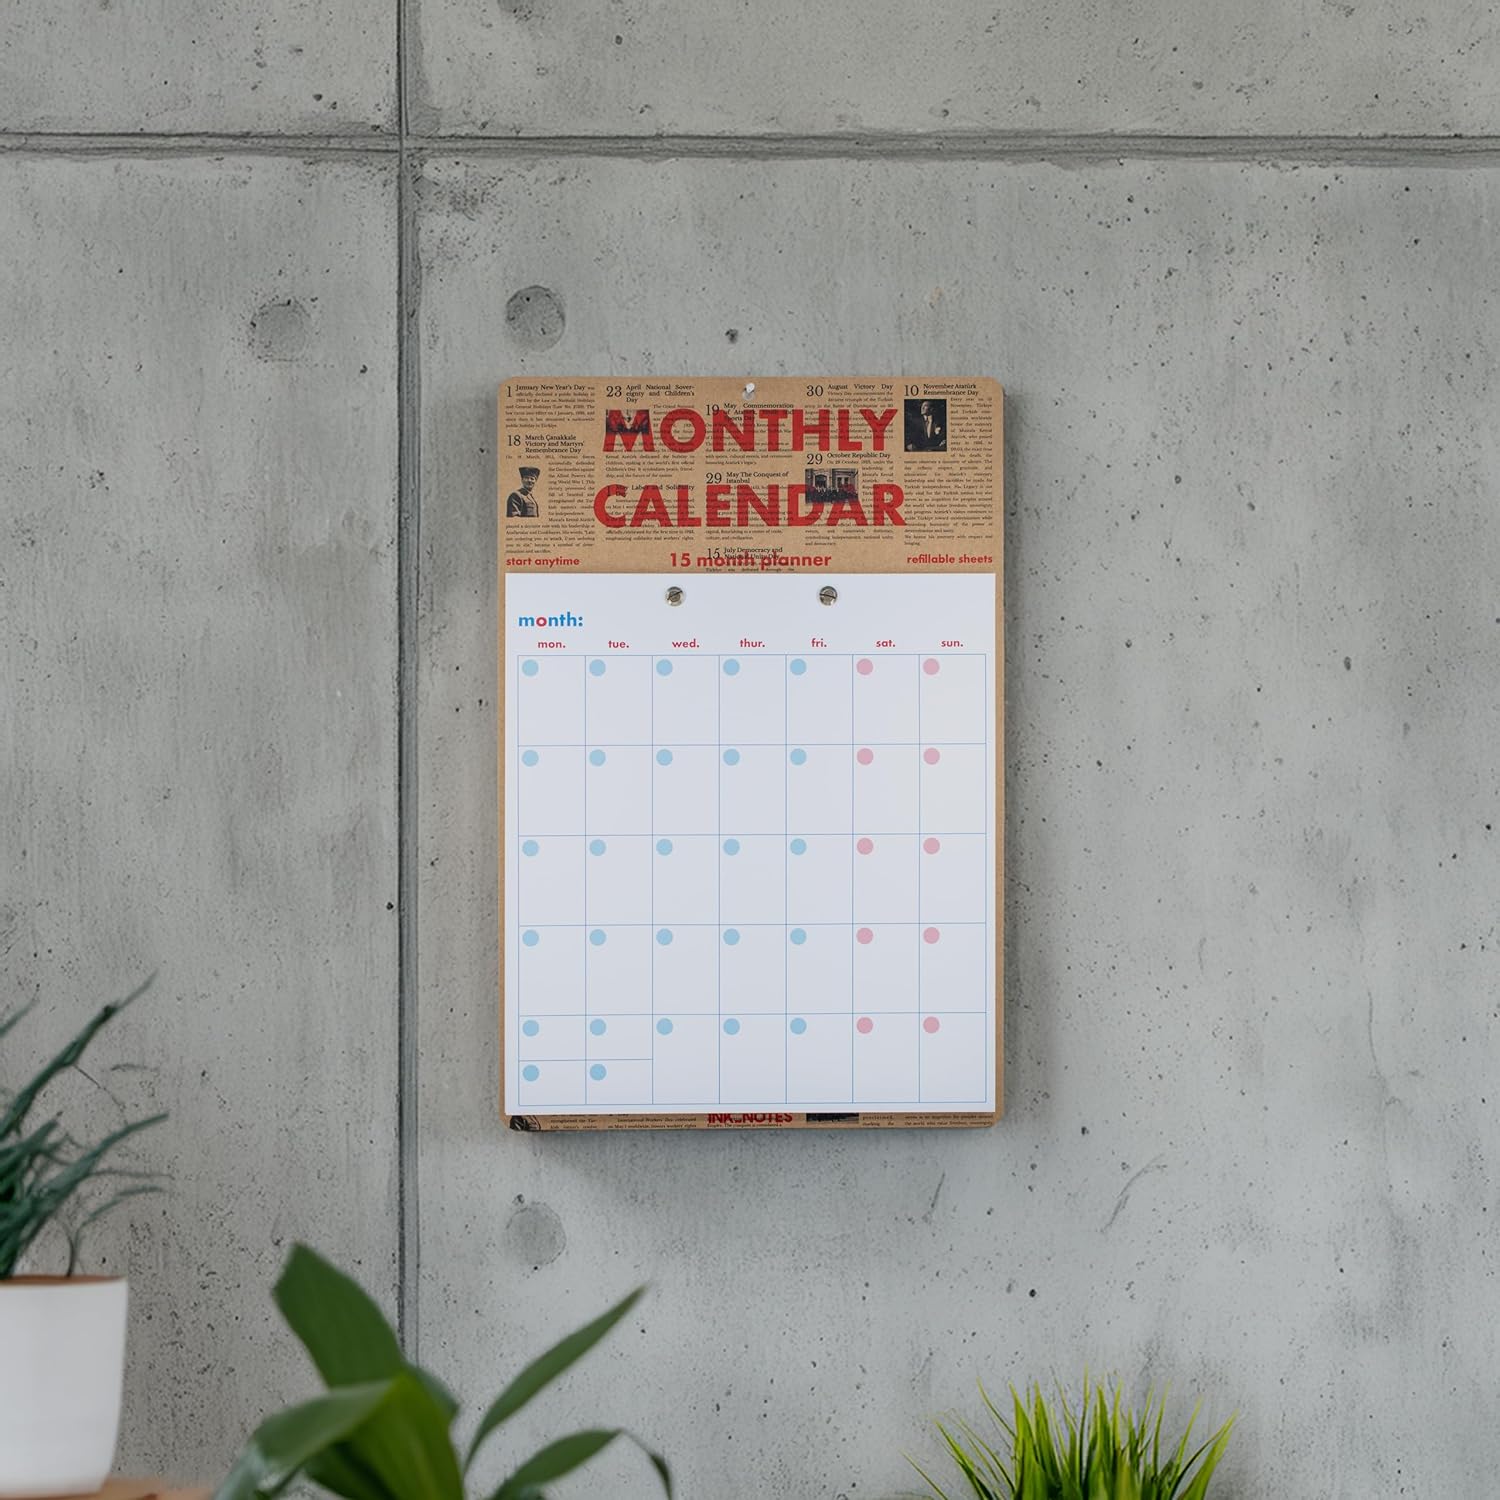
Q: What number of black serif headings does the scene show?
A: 10